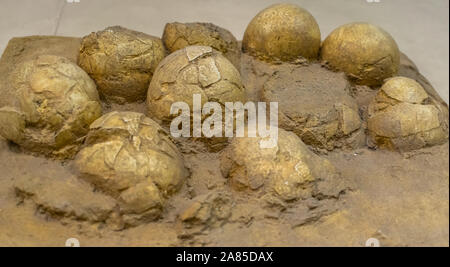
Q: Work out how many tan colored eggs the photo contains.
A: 10